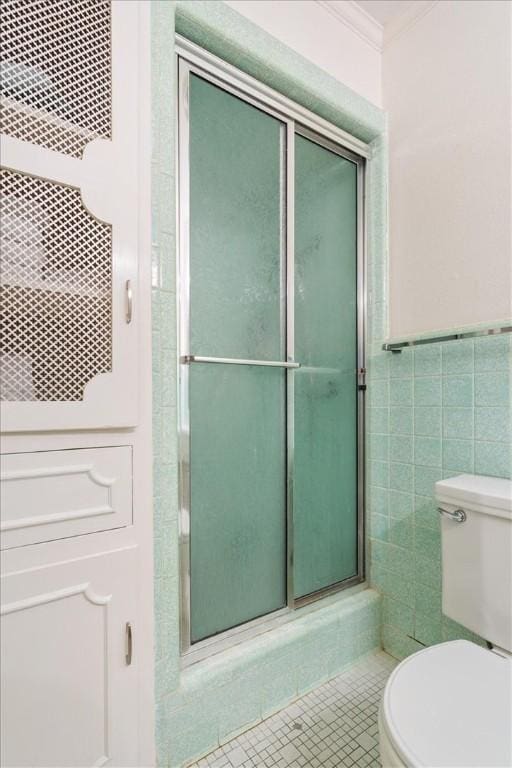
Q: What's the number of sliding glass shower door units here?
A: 1